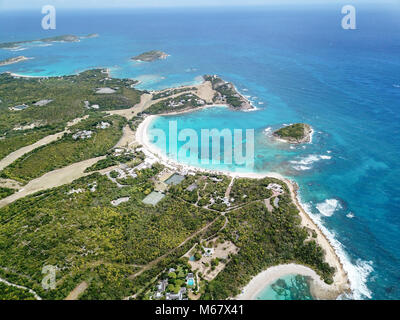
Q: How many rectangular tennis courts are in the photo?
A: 2